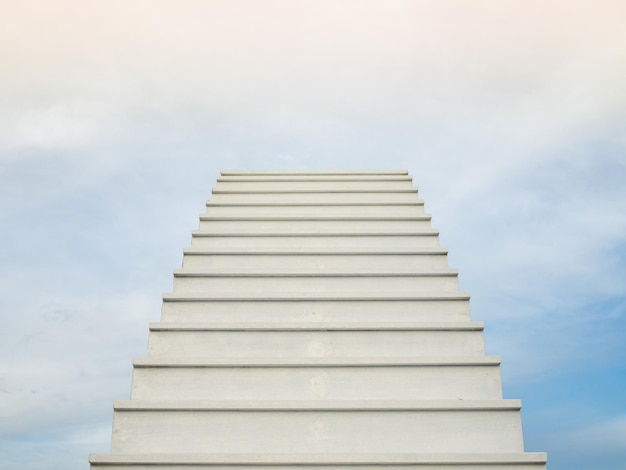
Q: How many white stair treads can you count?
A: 13